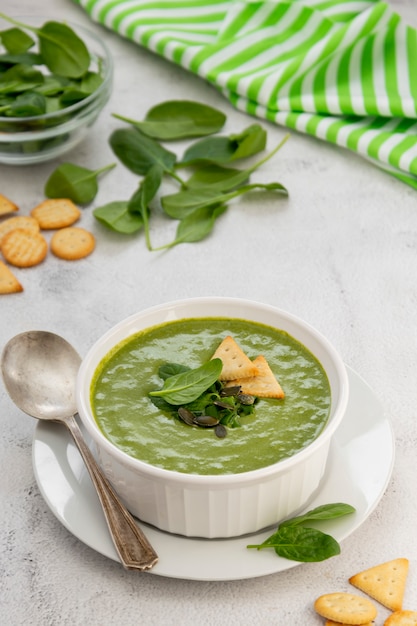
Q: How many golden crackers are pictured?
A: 12